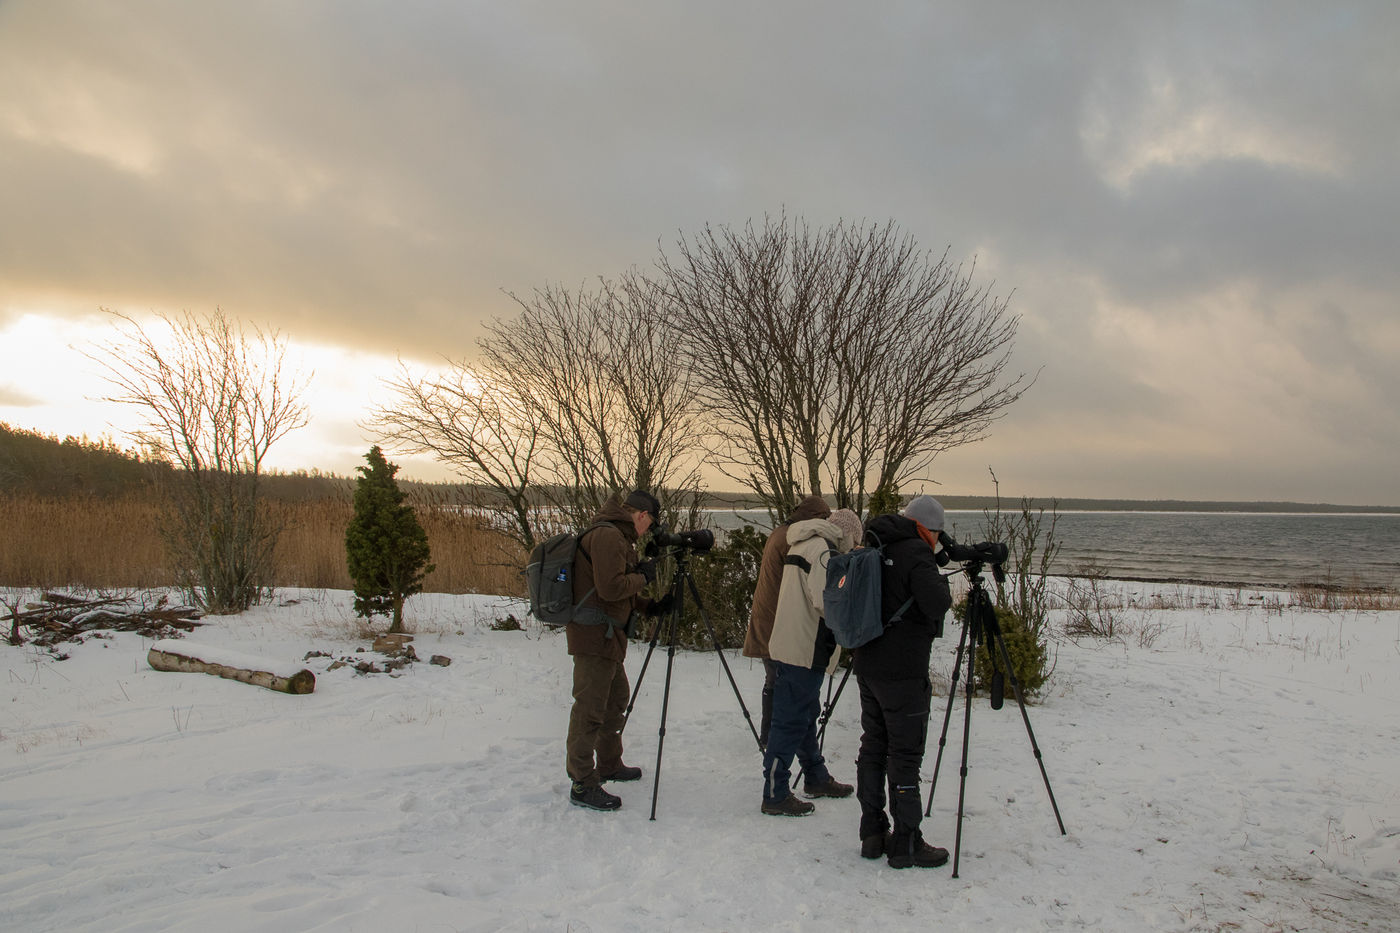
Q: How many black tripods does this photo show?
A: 3